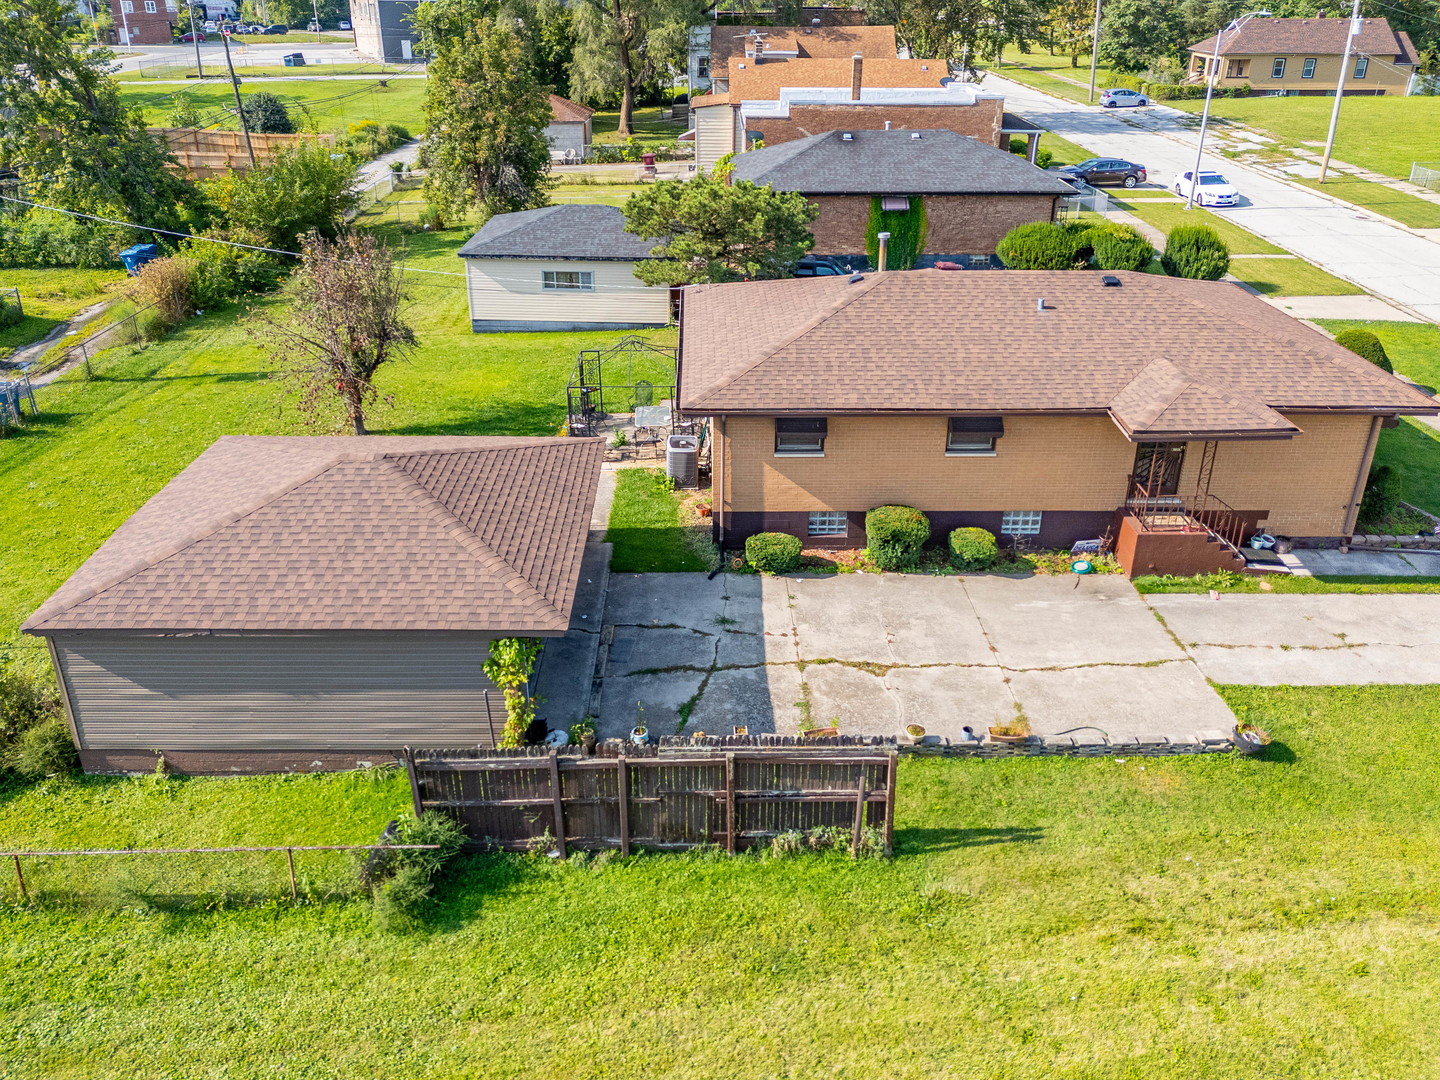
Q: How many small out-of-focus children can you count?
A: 0